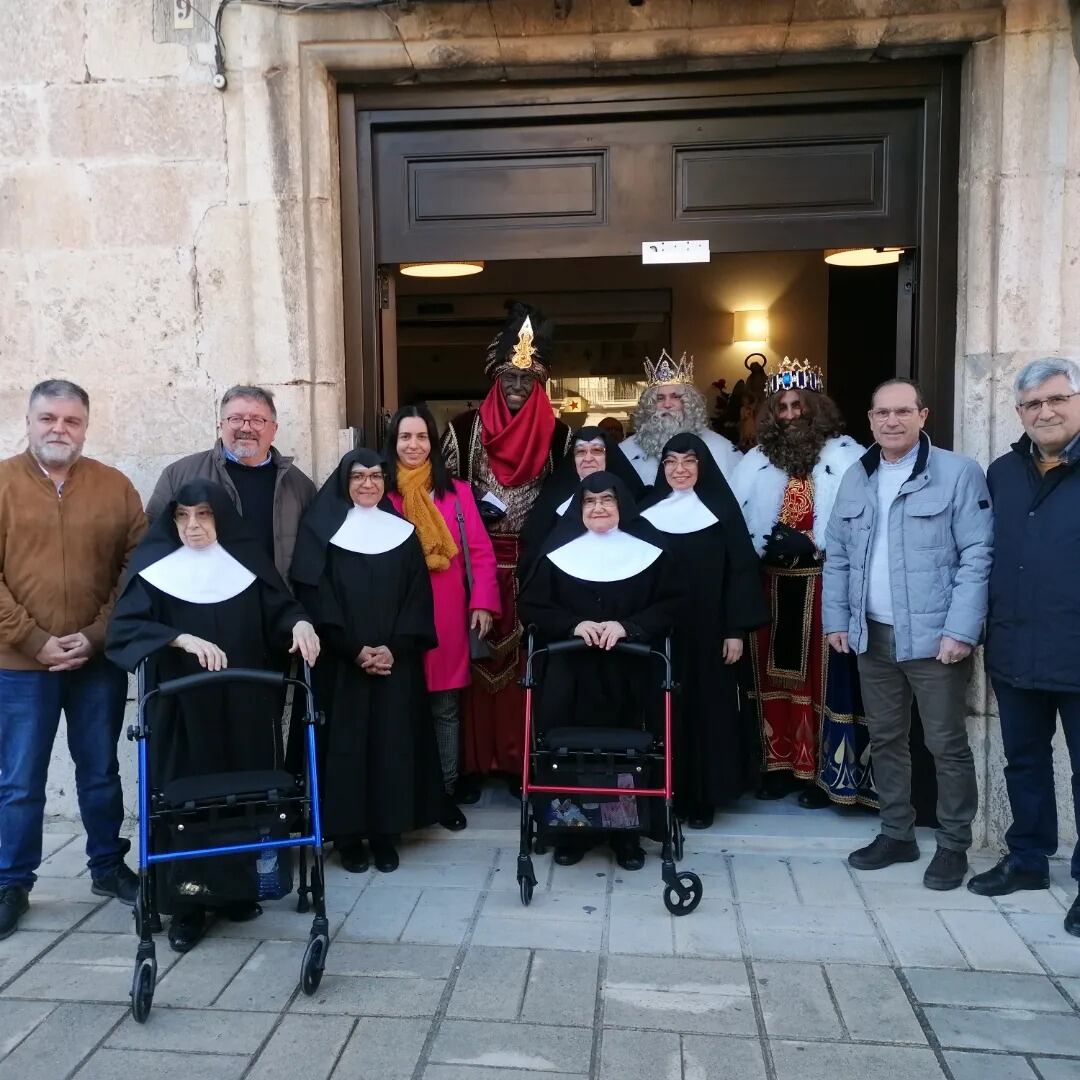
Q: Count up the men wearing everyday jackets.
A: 4